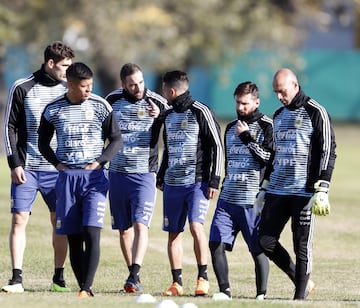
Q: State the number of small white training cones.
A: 3